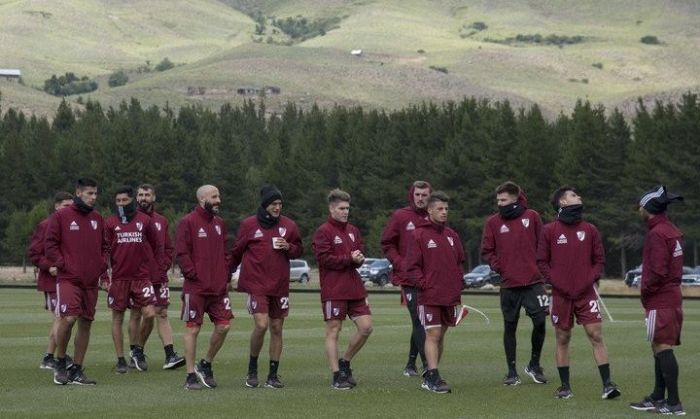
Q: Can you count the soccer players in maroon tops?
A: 12